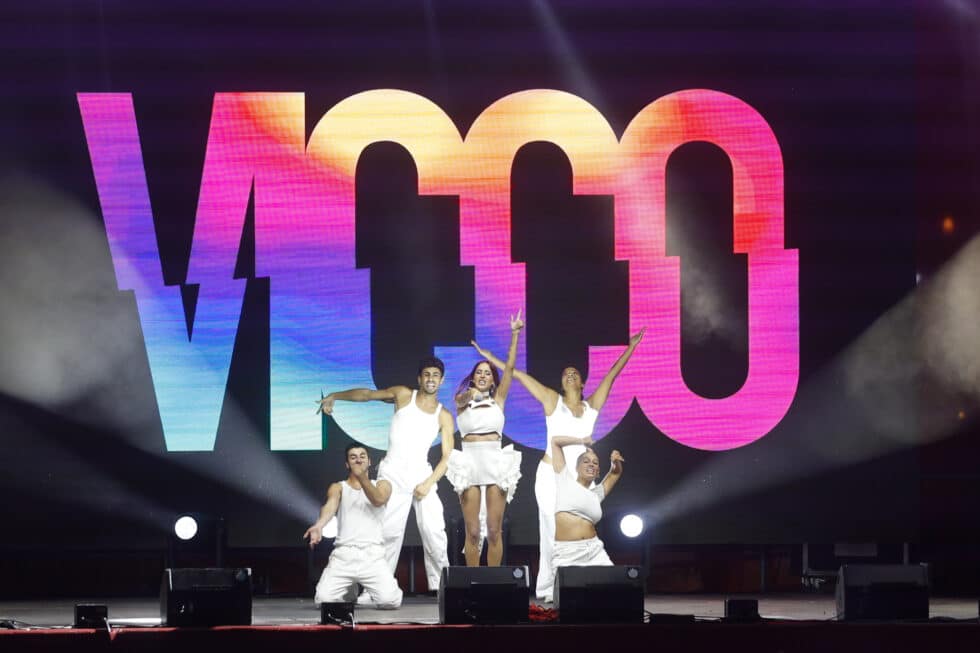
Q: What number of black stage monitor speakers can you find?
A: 4